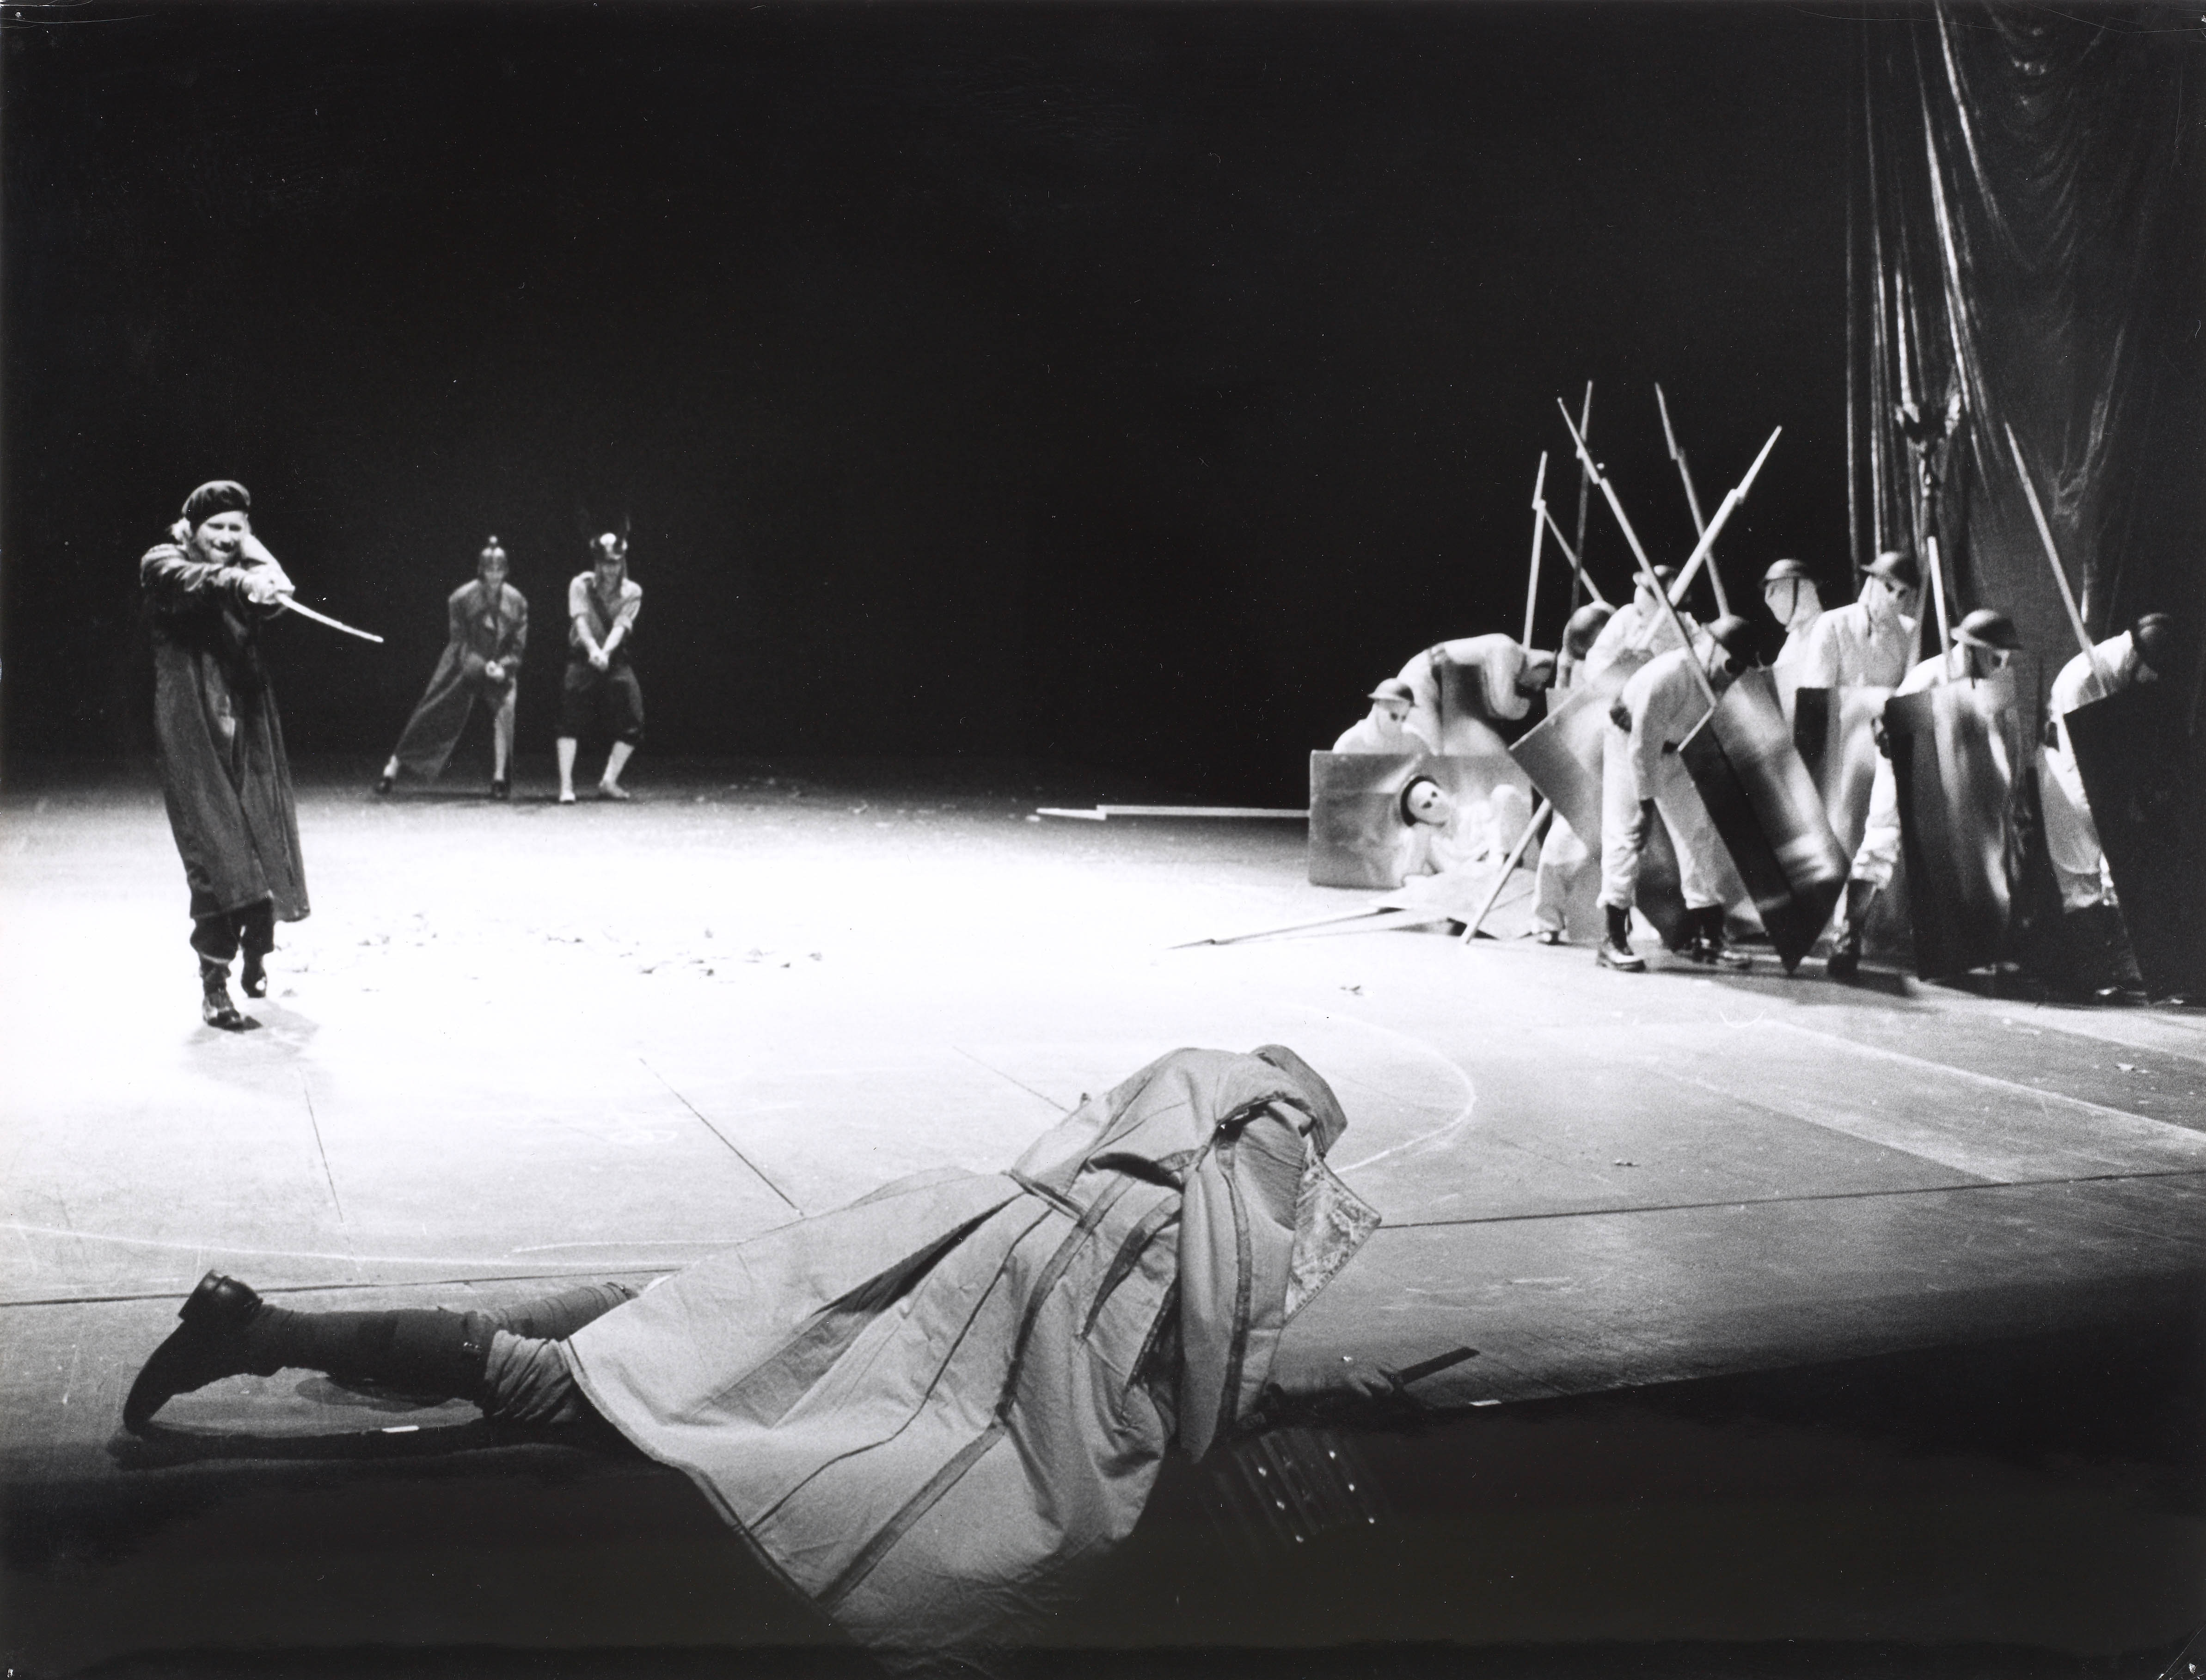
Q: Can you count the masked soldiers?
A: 10